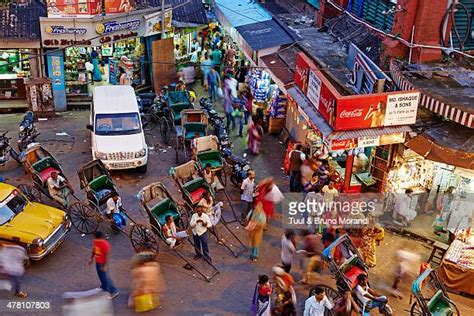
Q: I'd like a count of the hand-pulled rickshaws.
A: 9